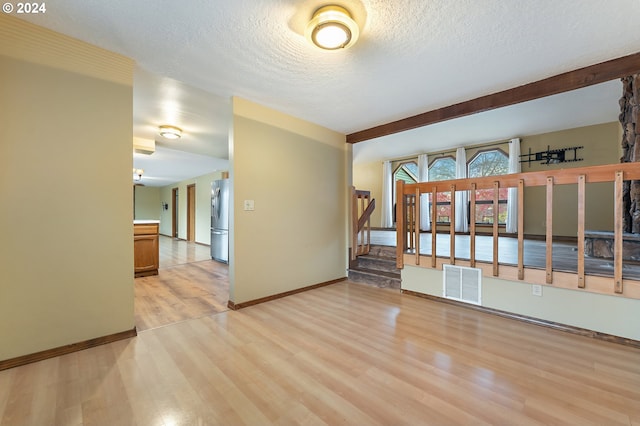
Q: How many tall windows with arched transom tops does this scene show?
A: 3